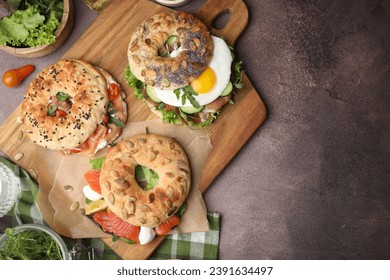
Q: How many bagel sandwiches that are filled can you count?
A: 3